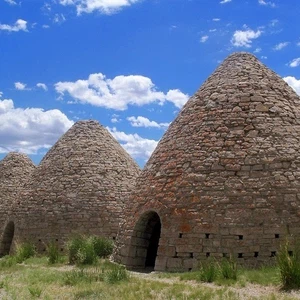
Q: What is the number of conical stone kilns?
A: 3